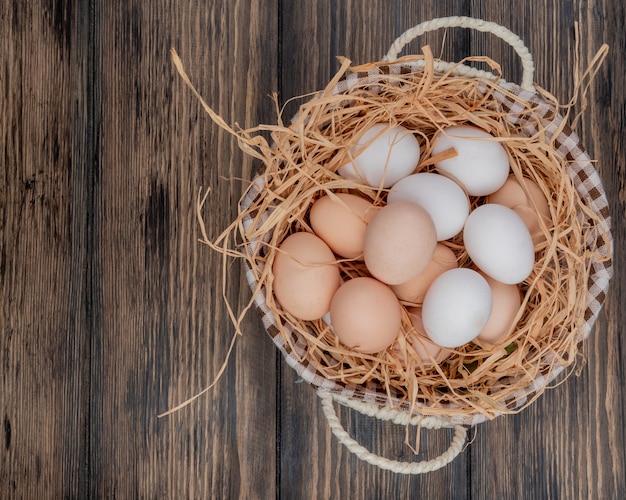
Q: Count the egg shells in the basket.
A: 13